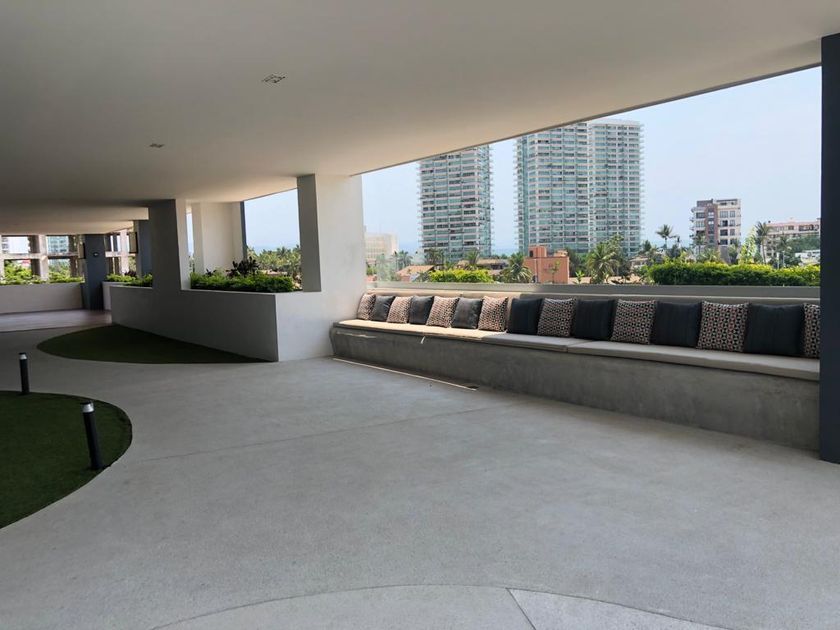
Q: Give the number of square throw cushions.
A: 15